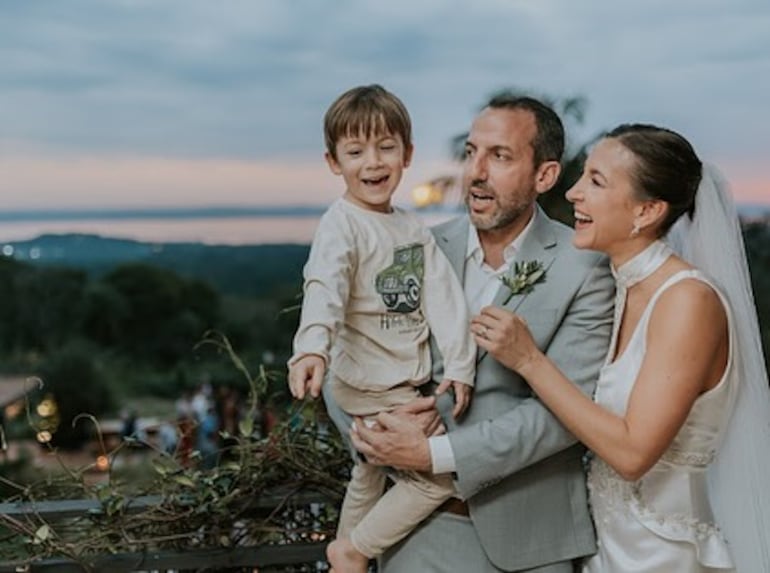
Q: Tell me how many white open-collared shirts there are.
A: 1